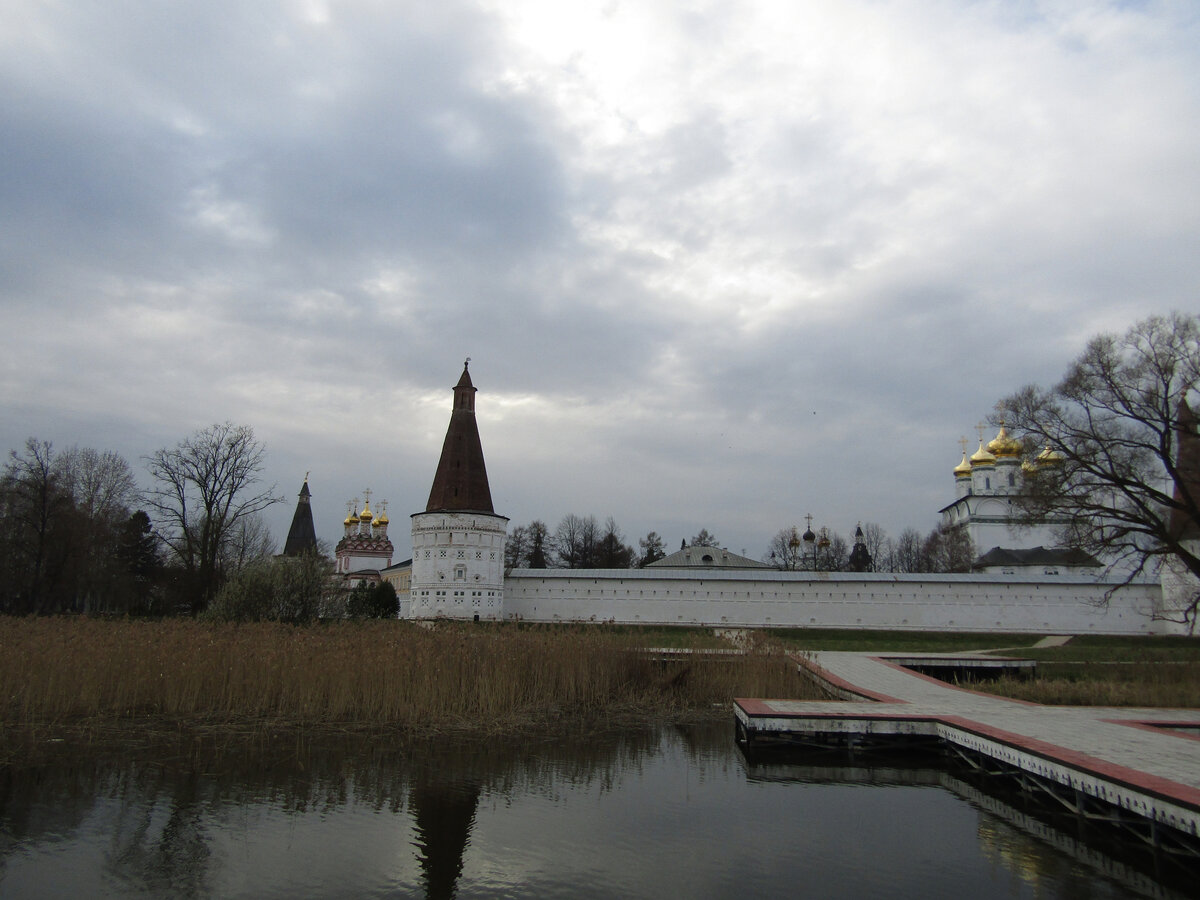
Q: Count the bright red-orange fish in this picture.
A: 0